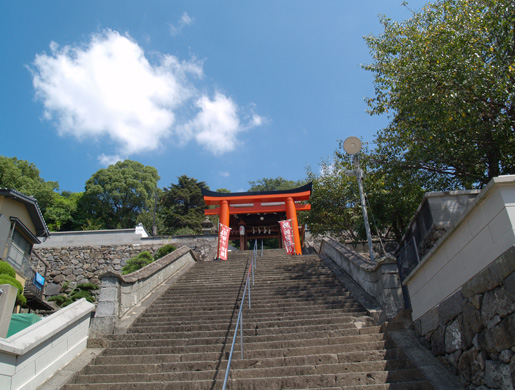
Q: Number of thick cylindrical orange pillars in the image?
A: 2